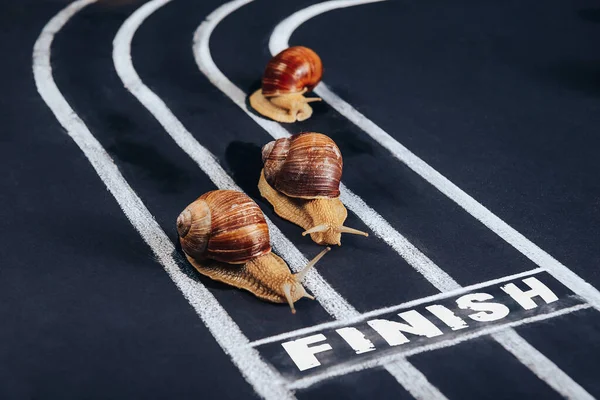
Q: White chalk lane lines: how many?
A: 4